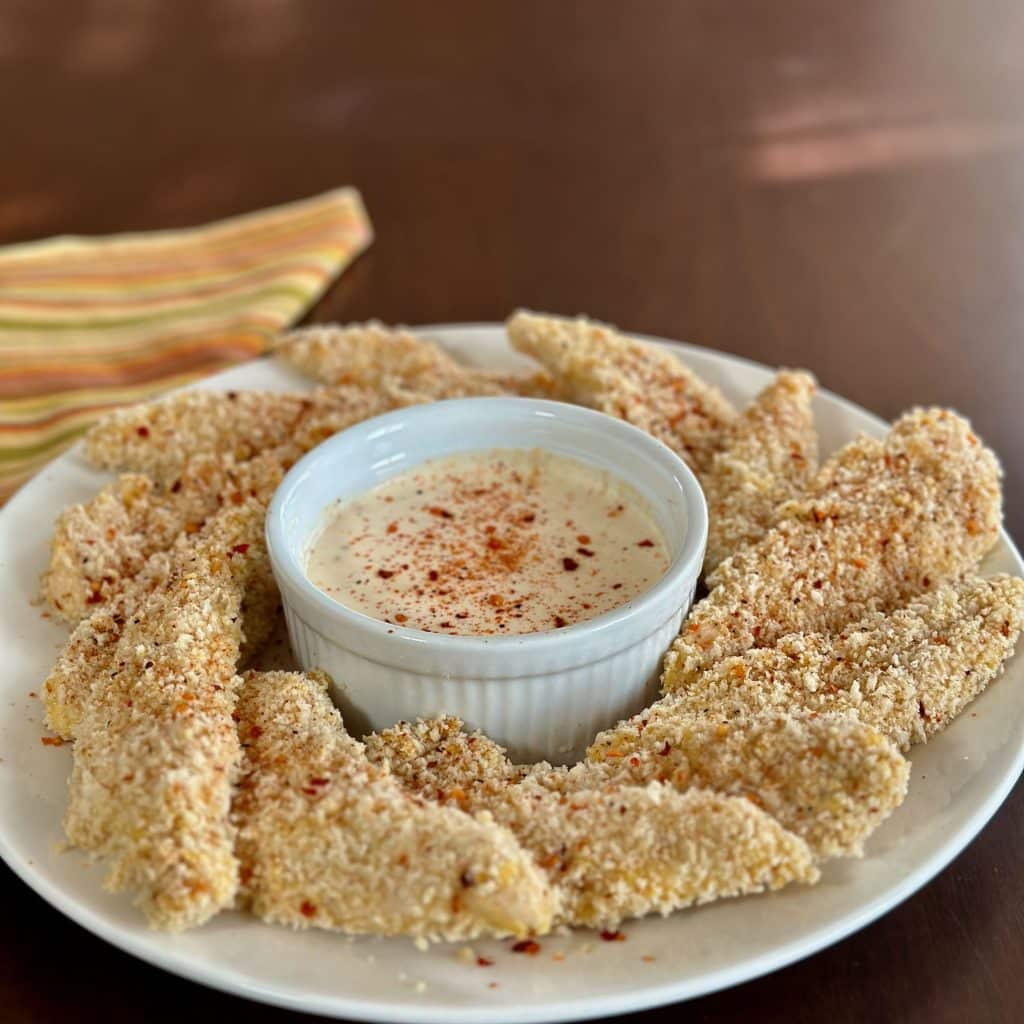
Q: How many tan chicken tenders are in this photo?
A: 12